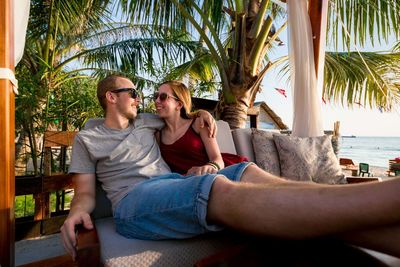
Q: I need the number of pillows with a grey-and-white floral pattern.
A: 2